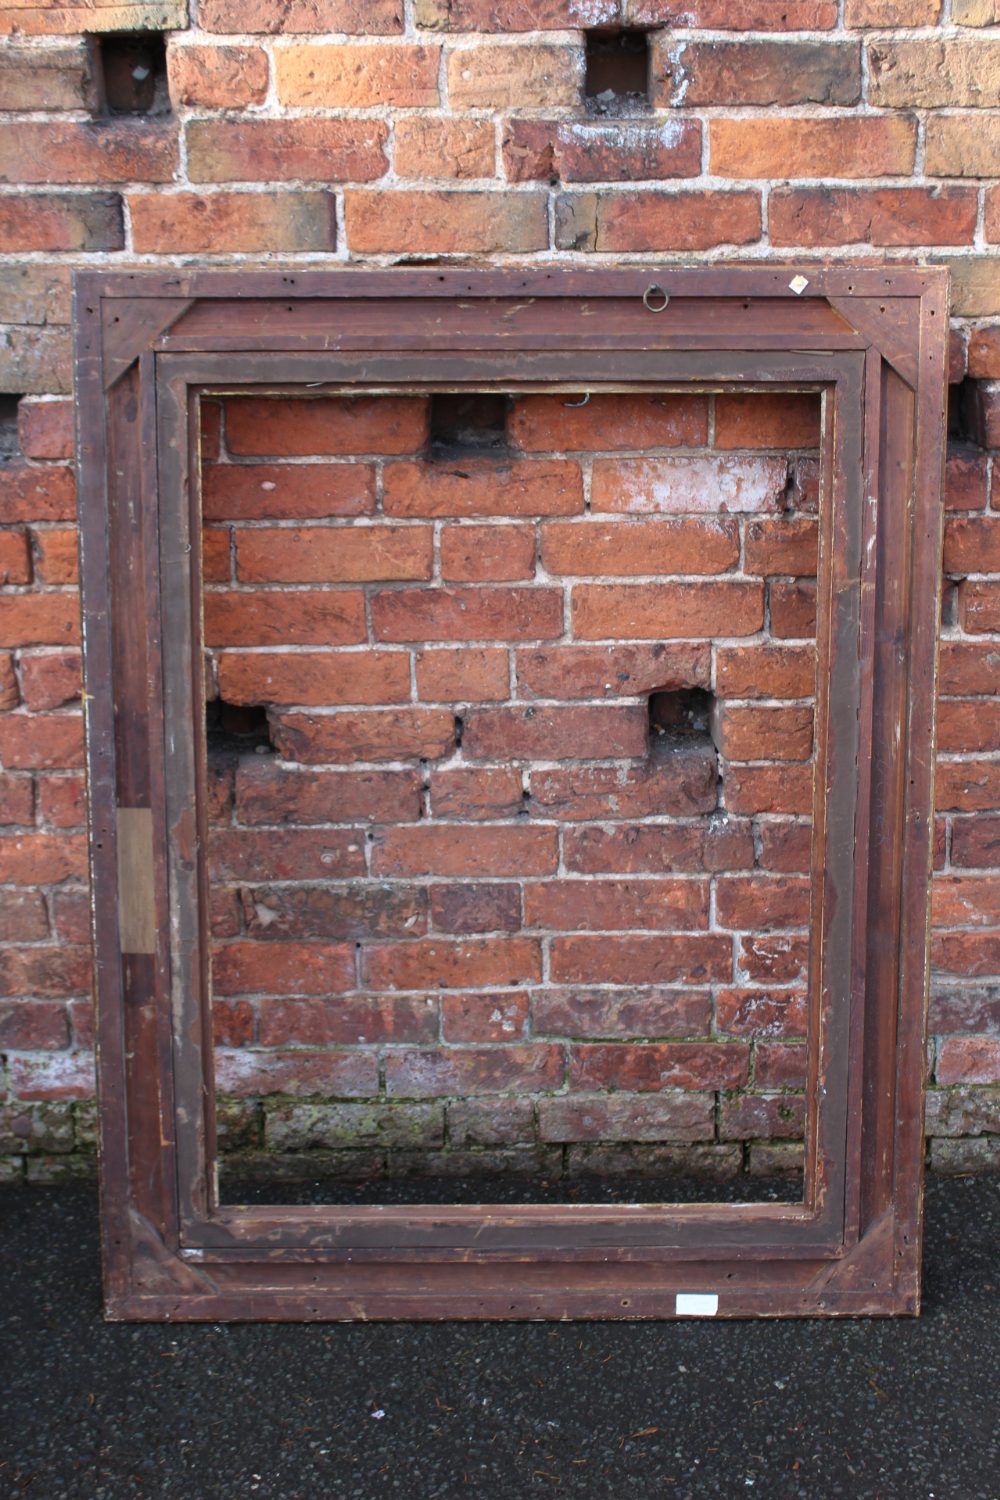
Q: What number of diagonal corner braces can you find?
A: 4